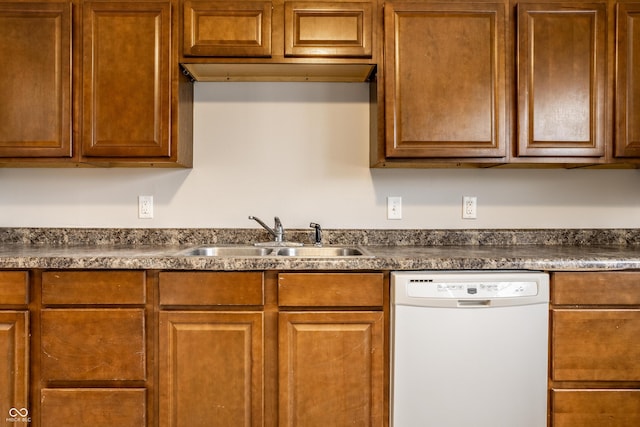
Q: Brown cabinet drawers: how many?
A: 9